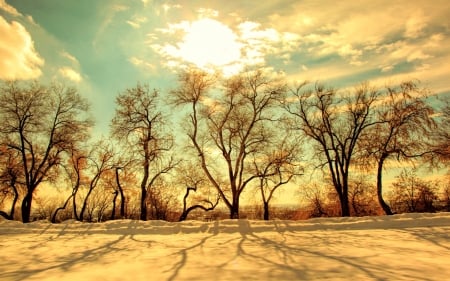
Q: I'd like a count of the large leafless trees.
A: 5